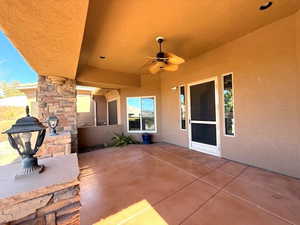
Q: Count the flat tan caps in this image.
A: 2